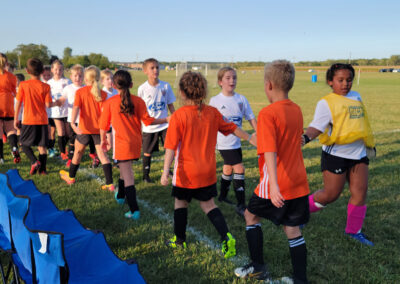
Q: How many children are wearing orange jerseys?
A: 6